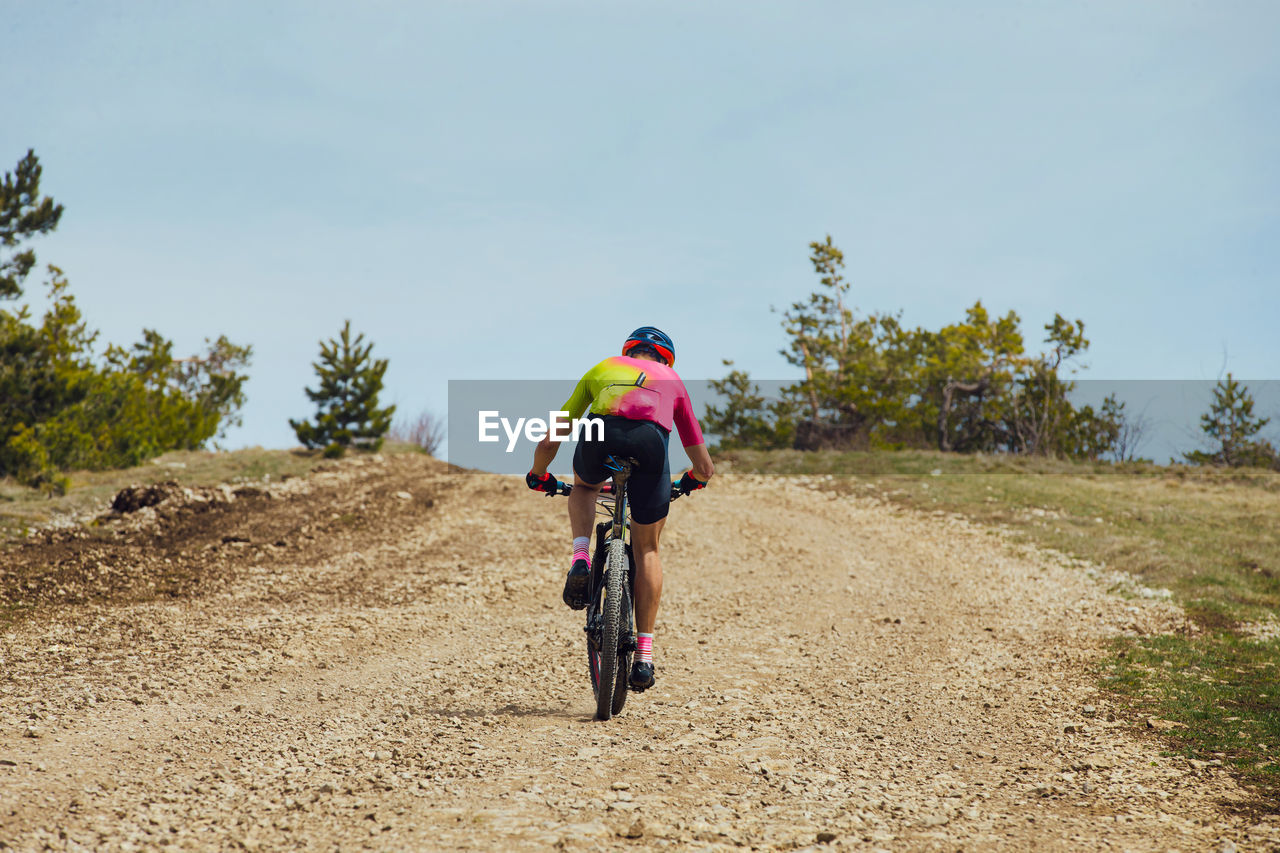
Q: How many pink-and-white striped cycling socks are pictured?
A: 2